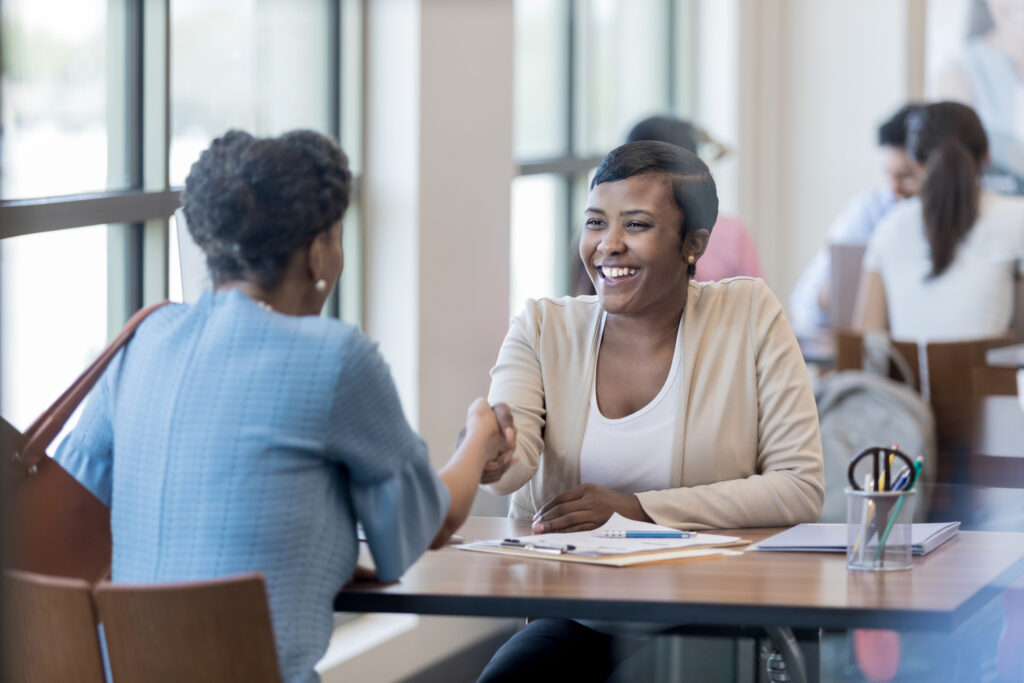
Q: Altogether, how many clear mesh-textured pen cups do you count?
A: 1